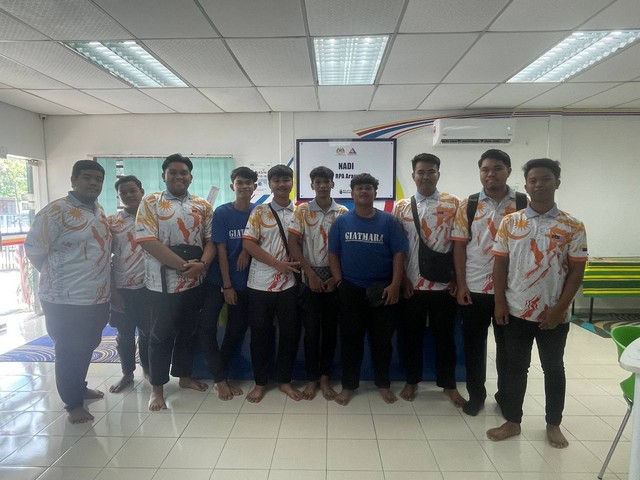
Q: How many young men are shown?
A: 10